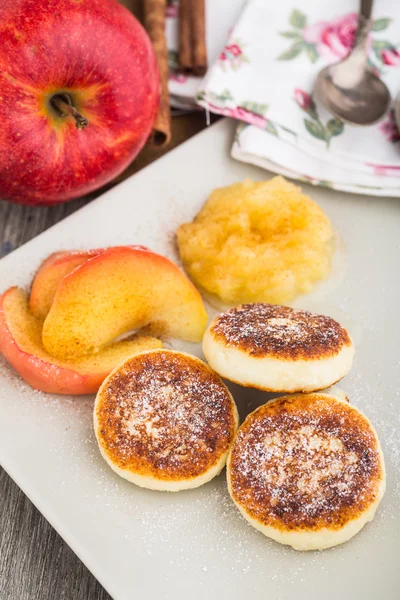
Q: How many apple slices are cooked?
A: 3